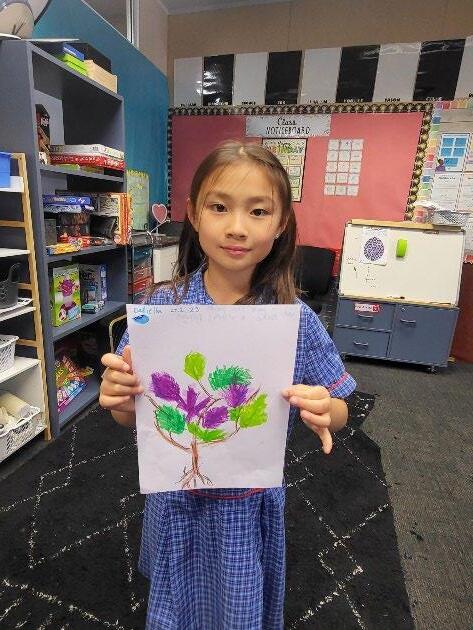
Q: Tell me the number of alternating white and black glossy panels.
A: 9